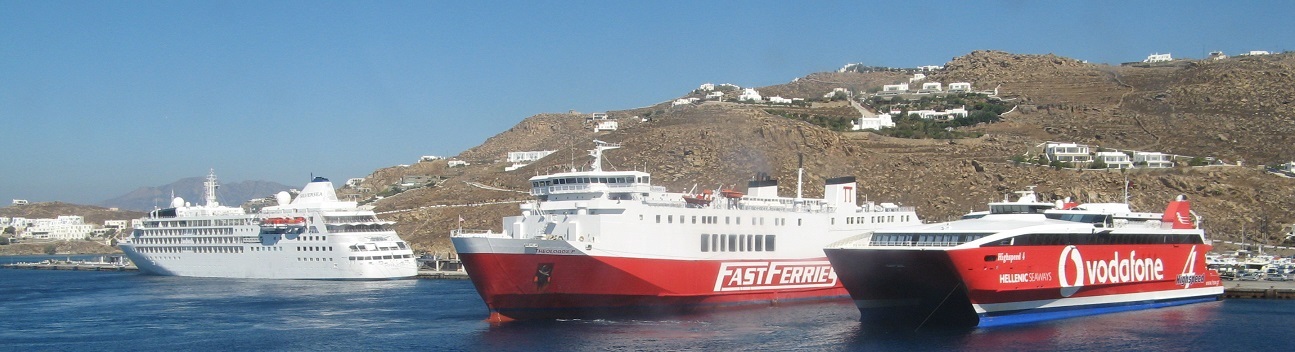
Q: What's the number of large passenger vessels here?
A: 3